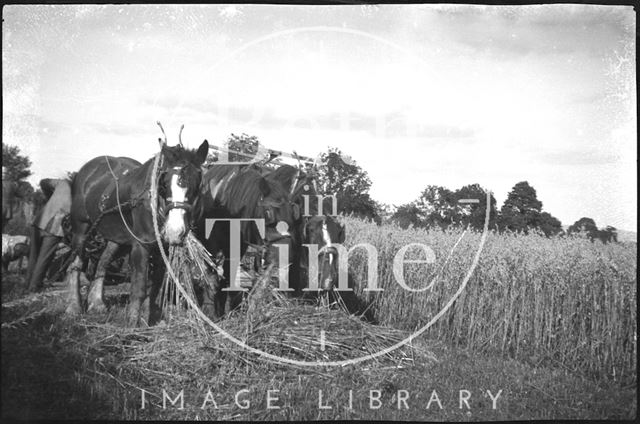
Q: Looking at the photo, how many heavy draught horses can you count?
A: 3